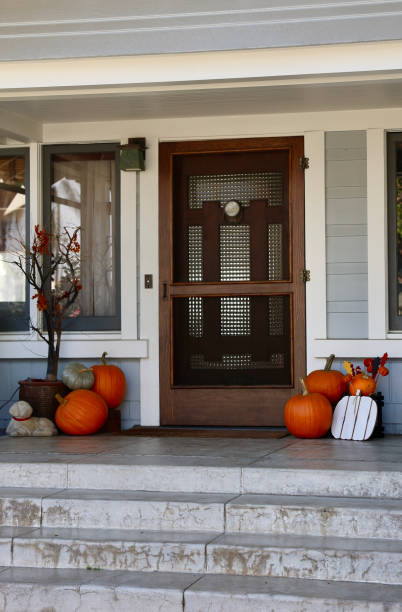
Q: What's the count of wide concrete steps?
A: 4